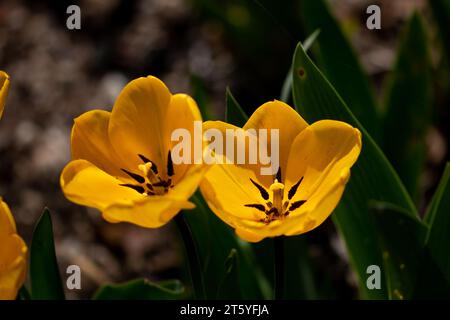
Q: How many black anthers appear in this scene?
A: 9